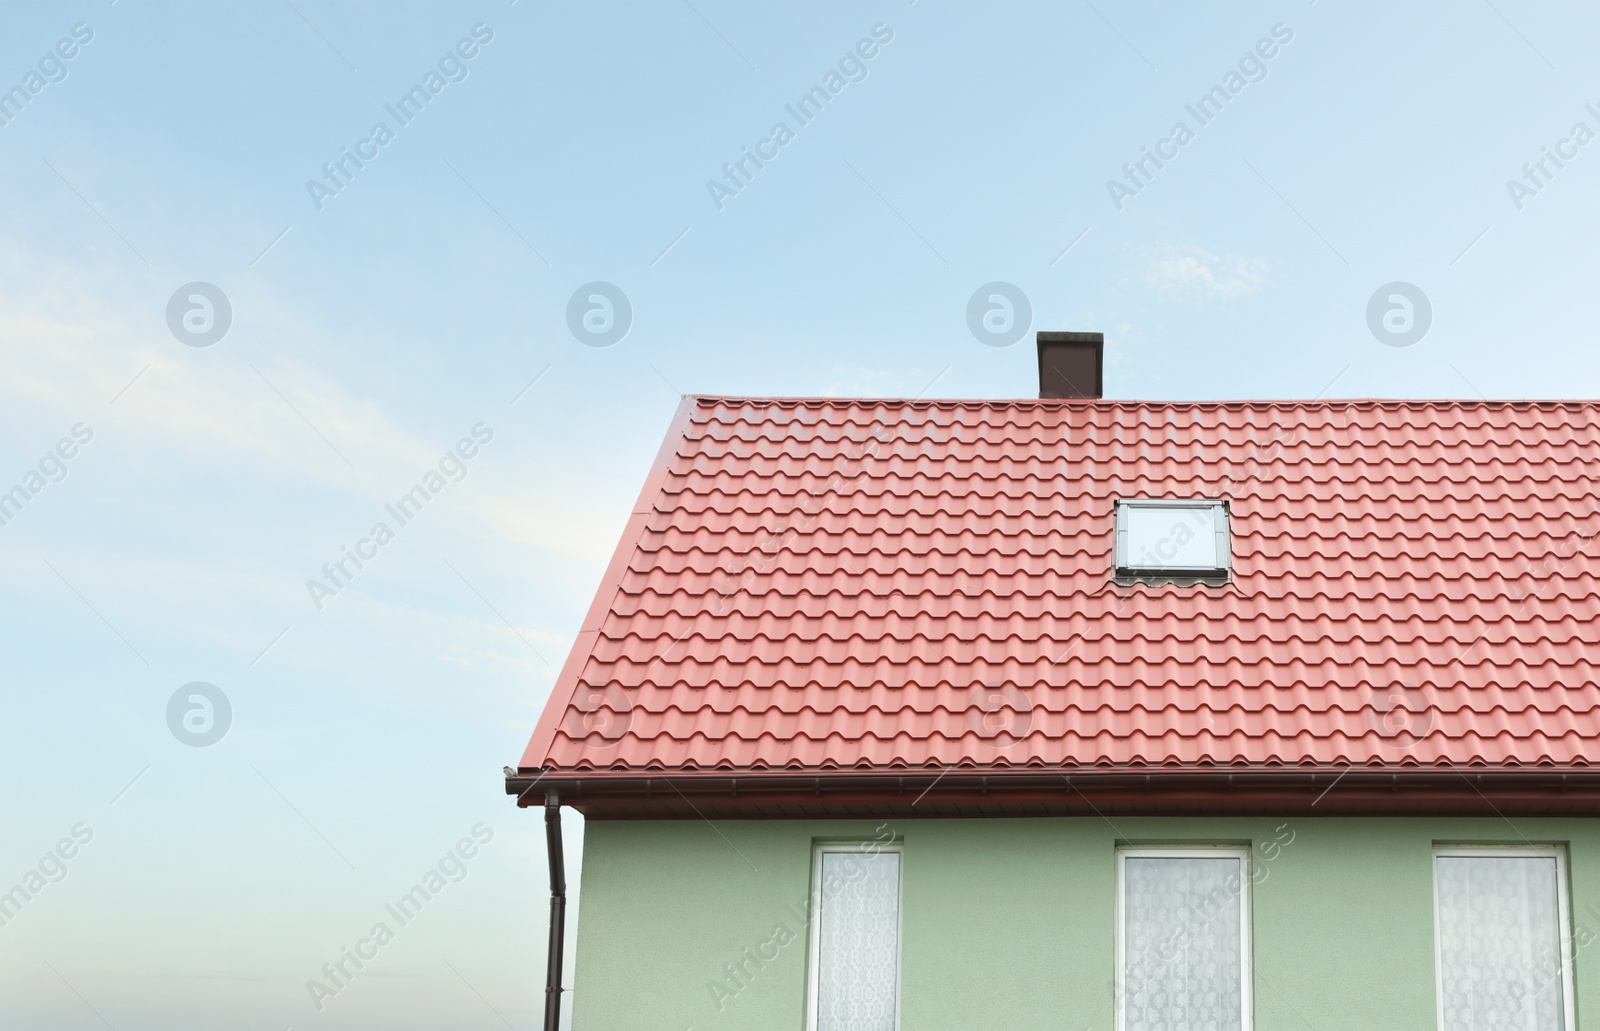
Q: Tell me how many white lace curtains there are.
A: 3